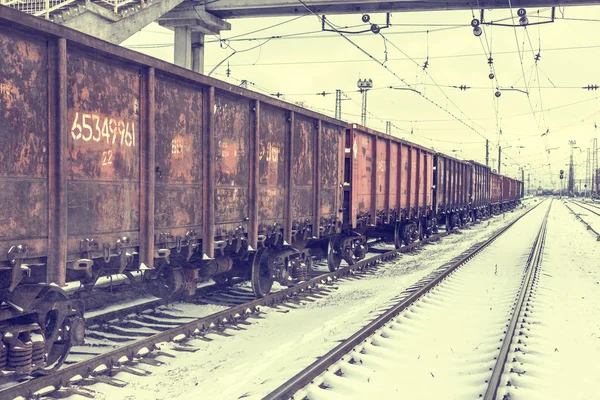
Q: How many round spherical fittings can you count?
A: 8